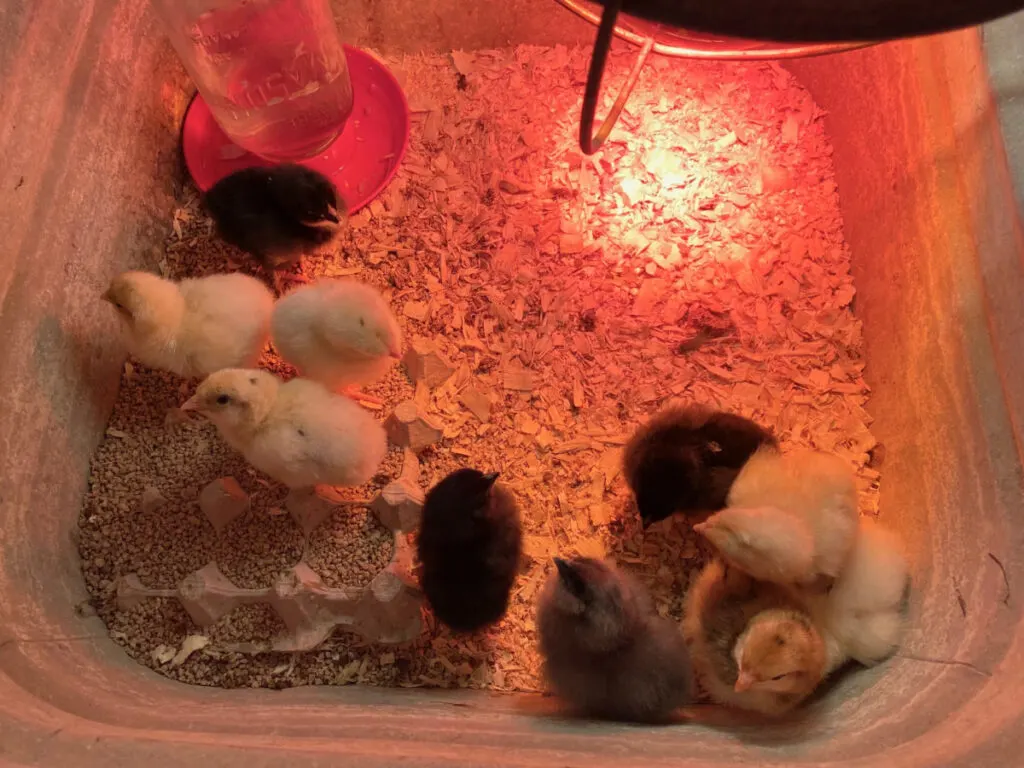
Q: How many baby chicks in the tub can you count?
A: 10